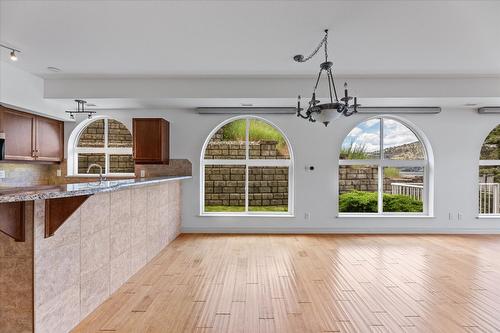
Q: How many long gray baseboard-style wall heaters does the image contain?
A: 3